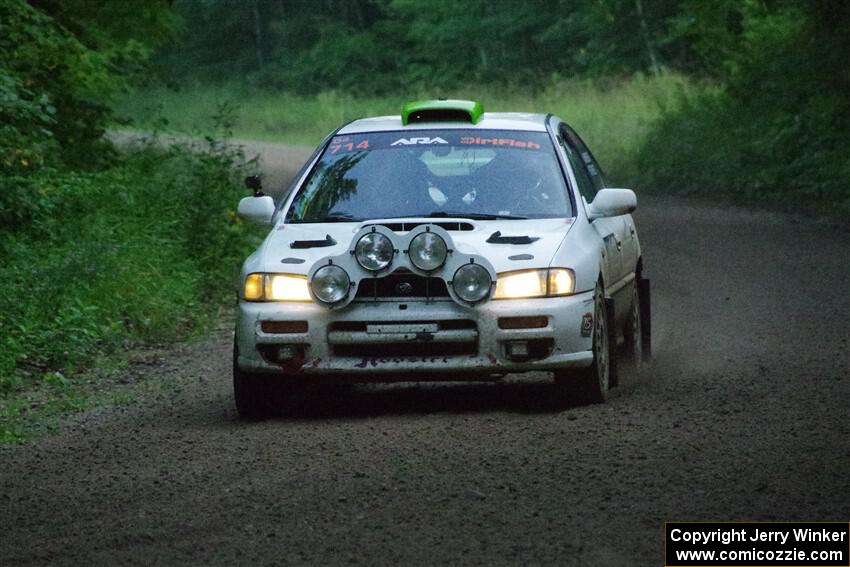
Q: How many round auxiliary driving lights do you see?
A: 4